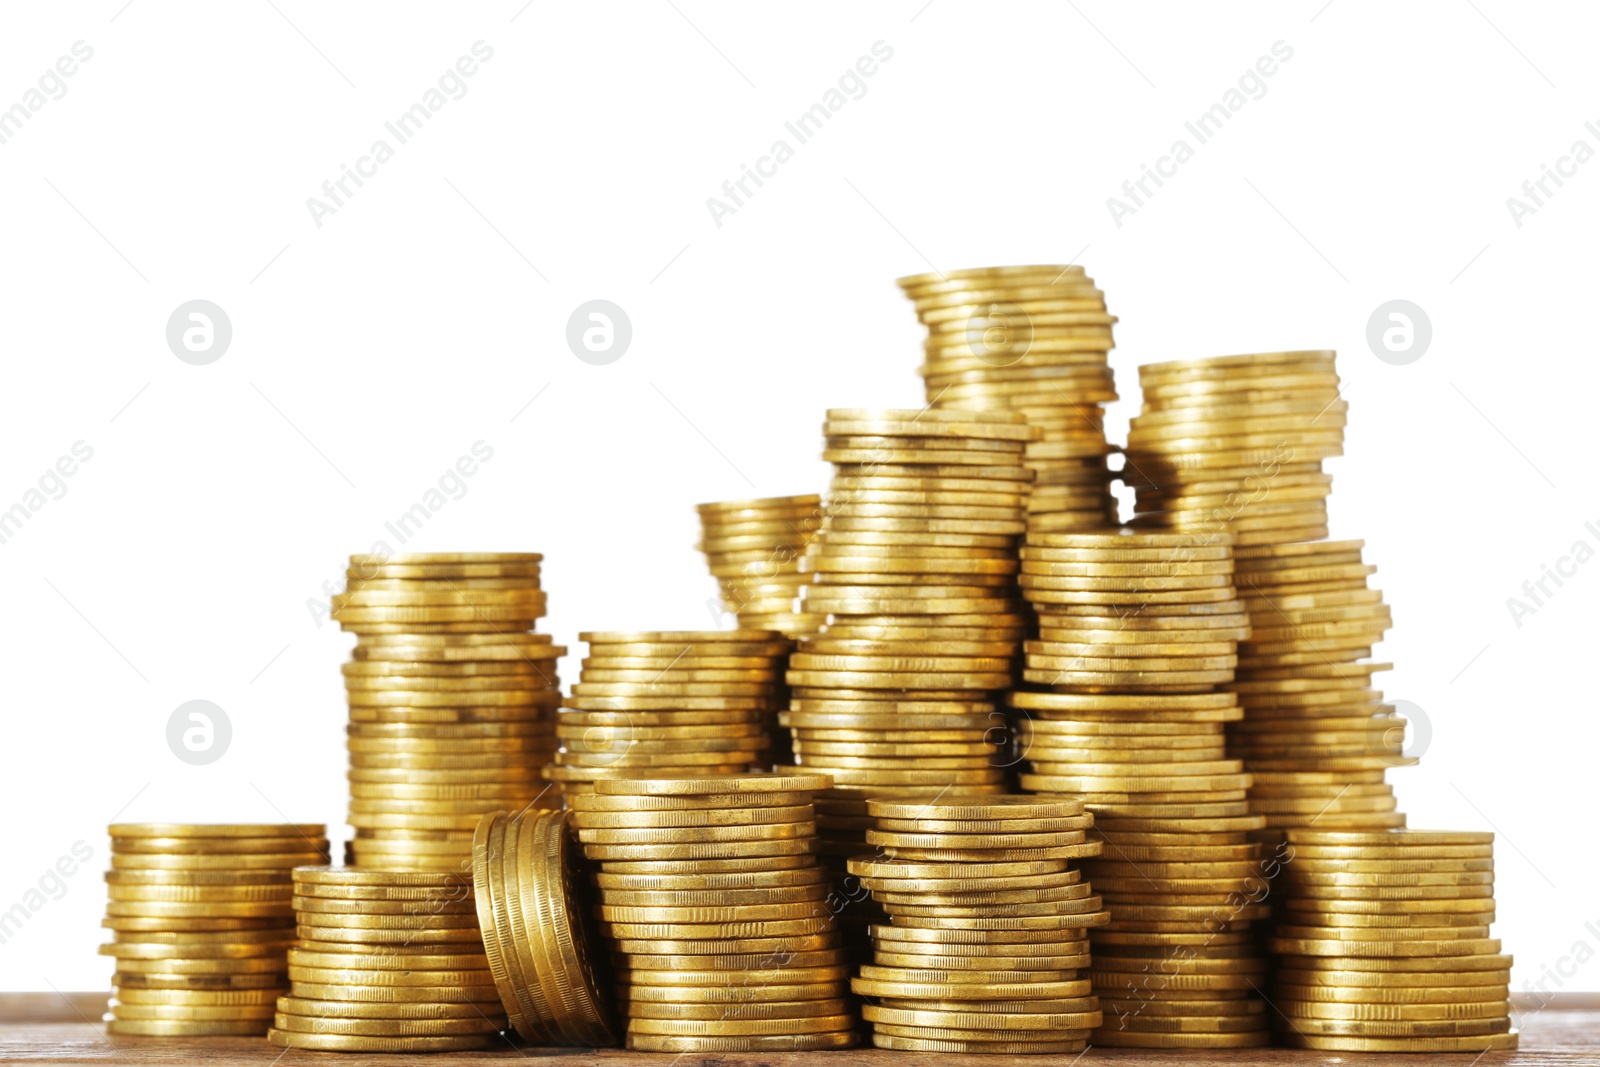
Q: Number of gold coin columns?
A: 13